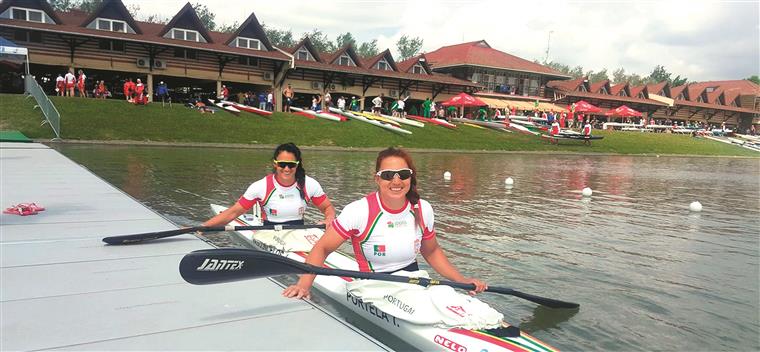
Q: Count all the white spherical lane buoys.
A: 4